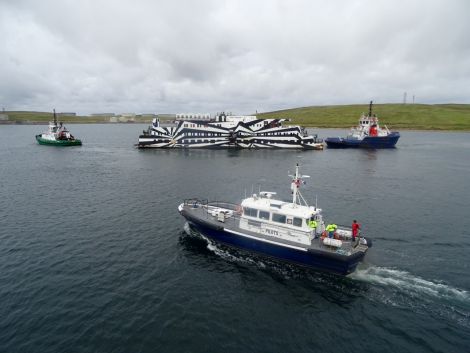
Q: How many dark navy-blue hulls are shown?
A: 2